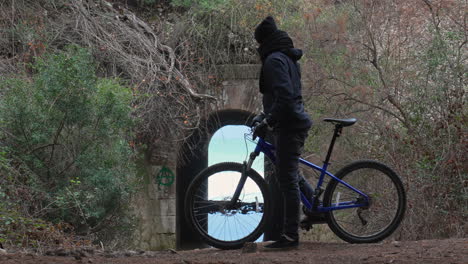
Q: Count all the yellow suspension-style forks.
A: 0